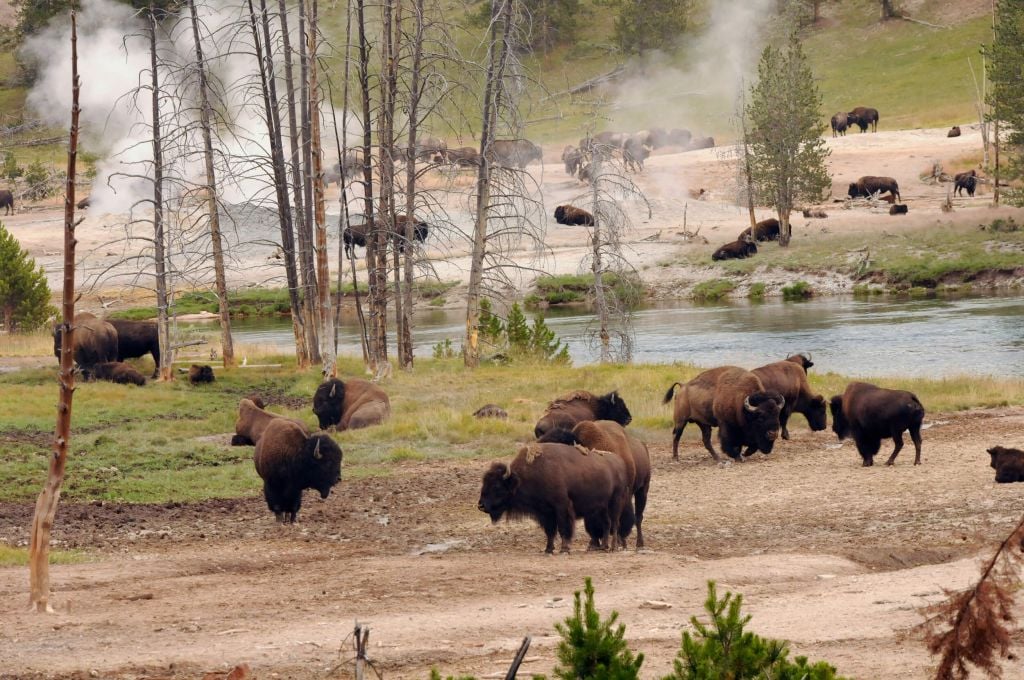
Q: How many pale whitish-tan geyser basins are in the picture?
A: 1